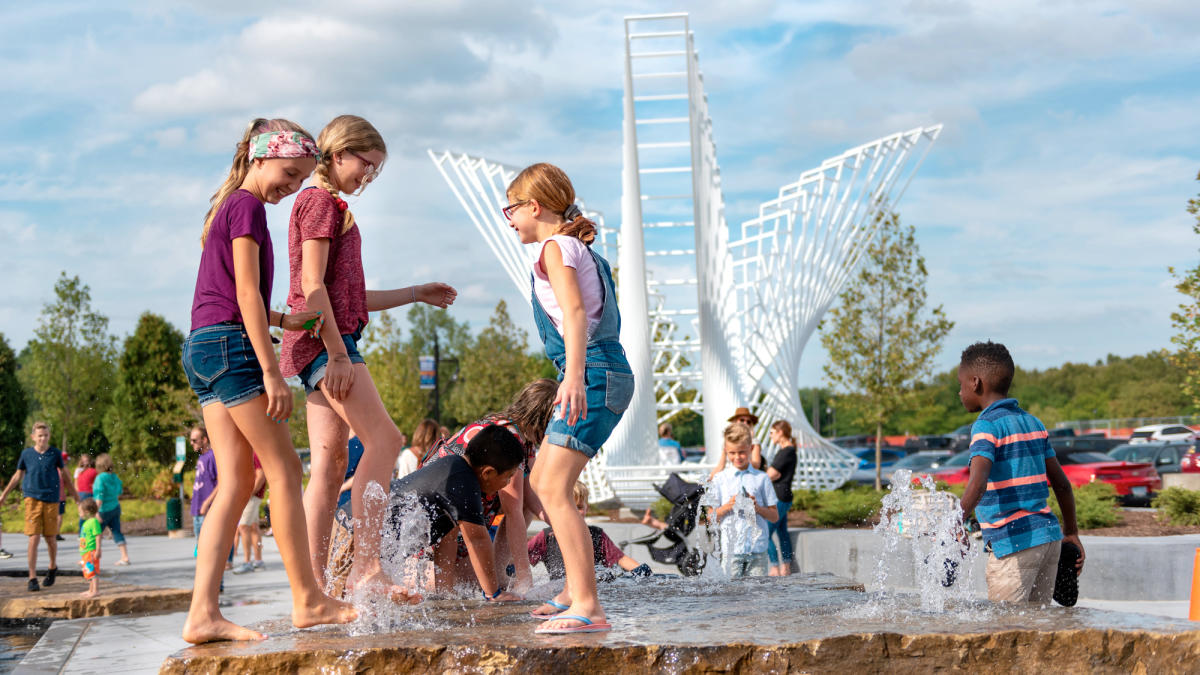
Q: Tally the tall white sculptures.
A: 1